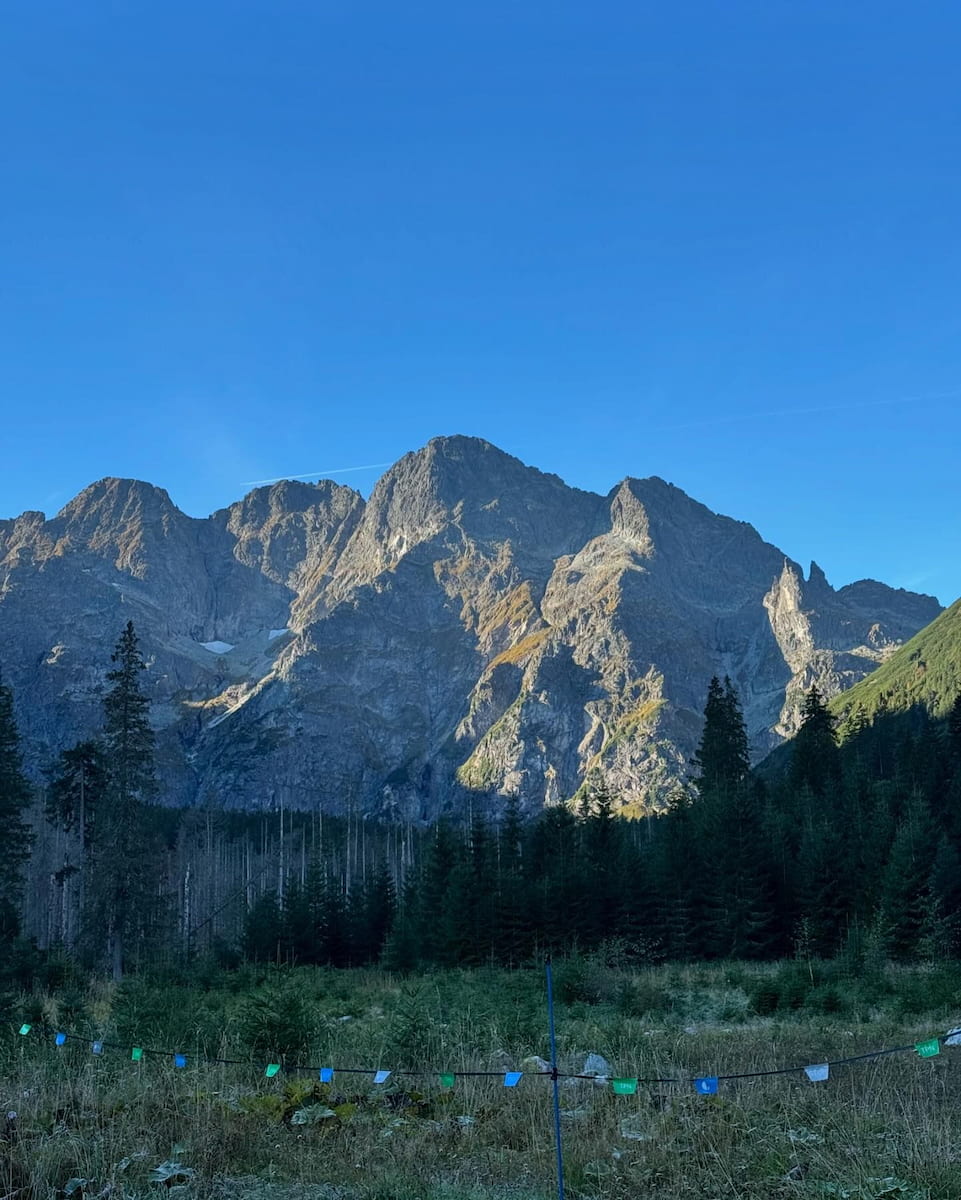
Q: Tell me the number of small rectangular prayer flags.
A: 14